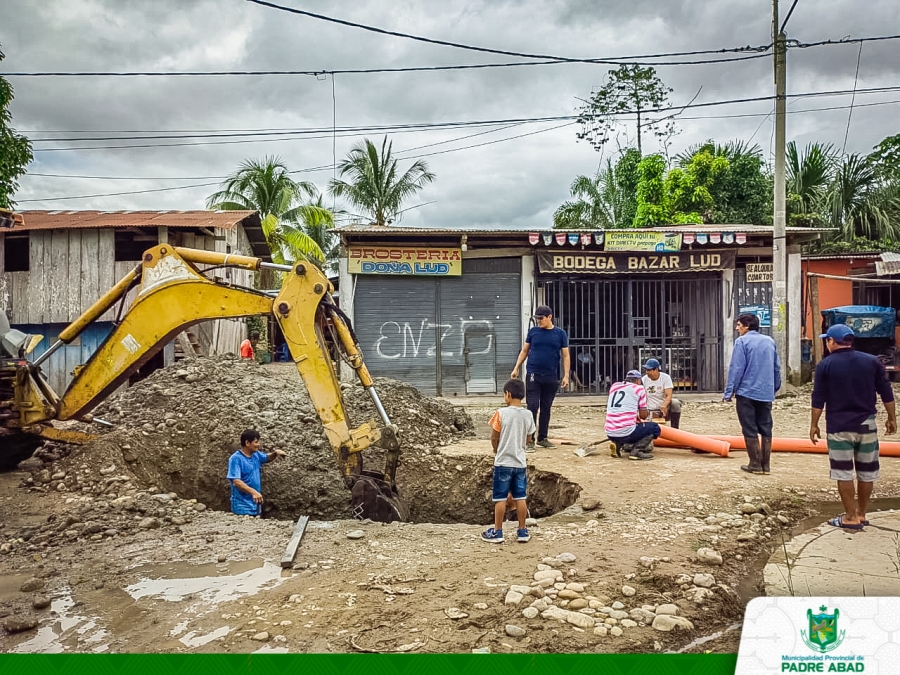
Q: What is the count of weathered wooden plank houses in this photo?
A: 1